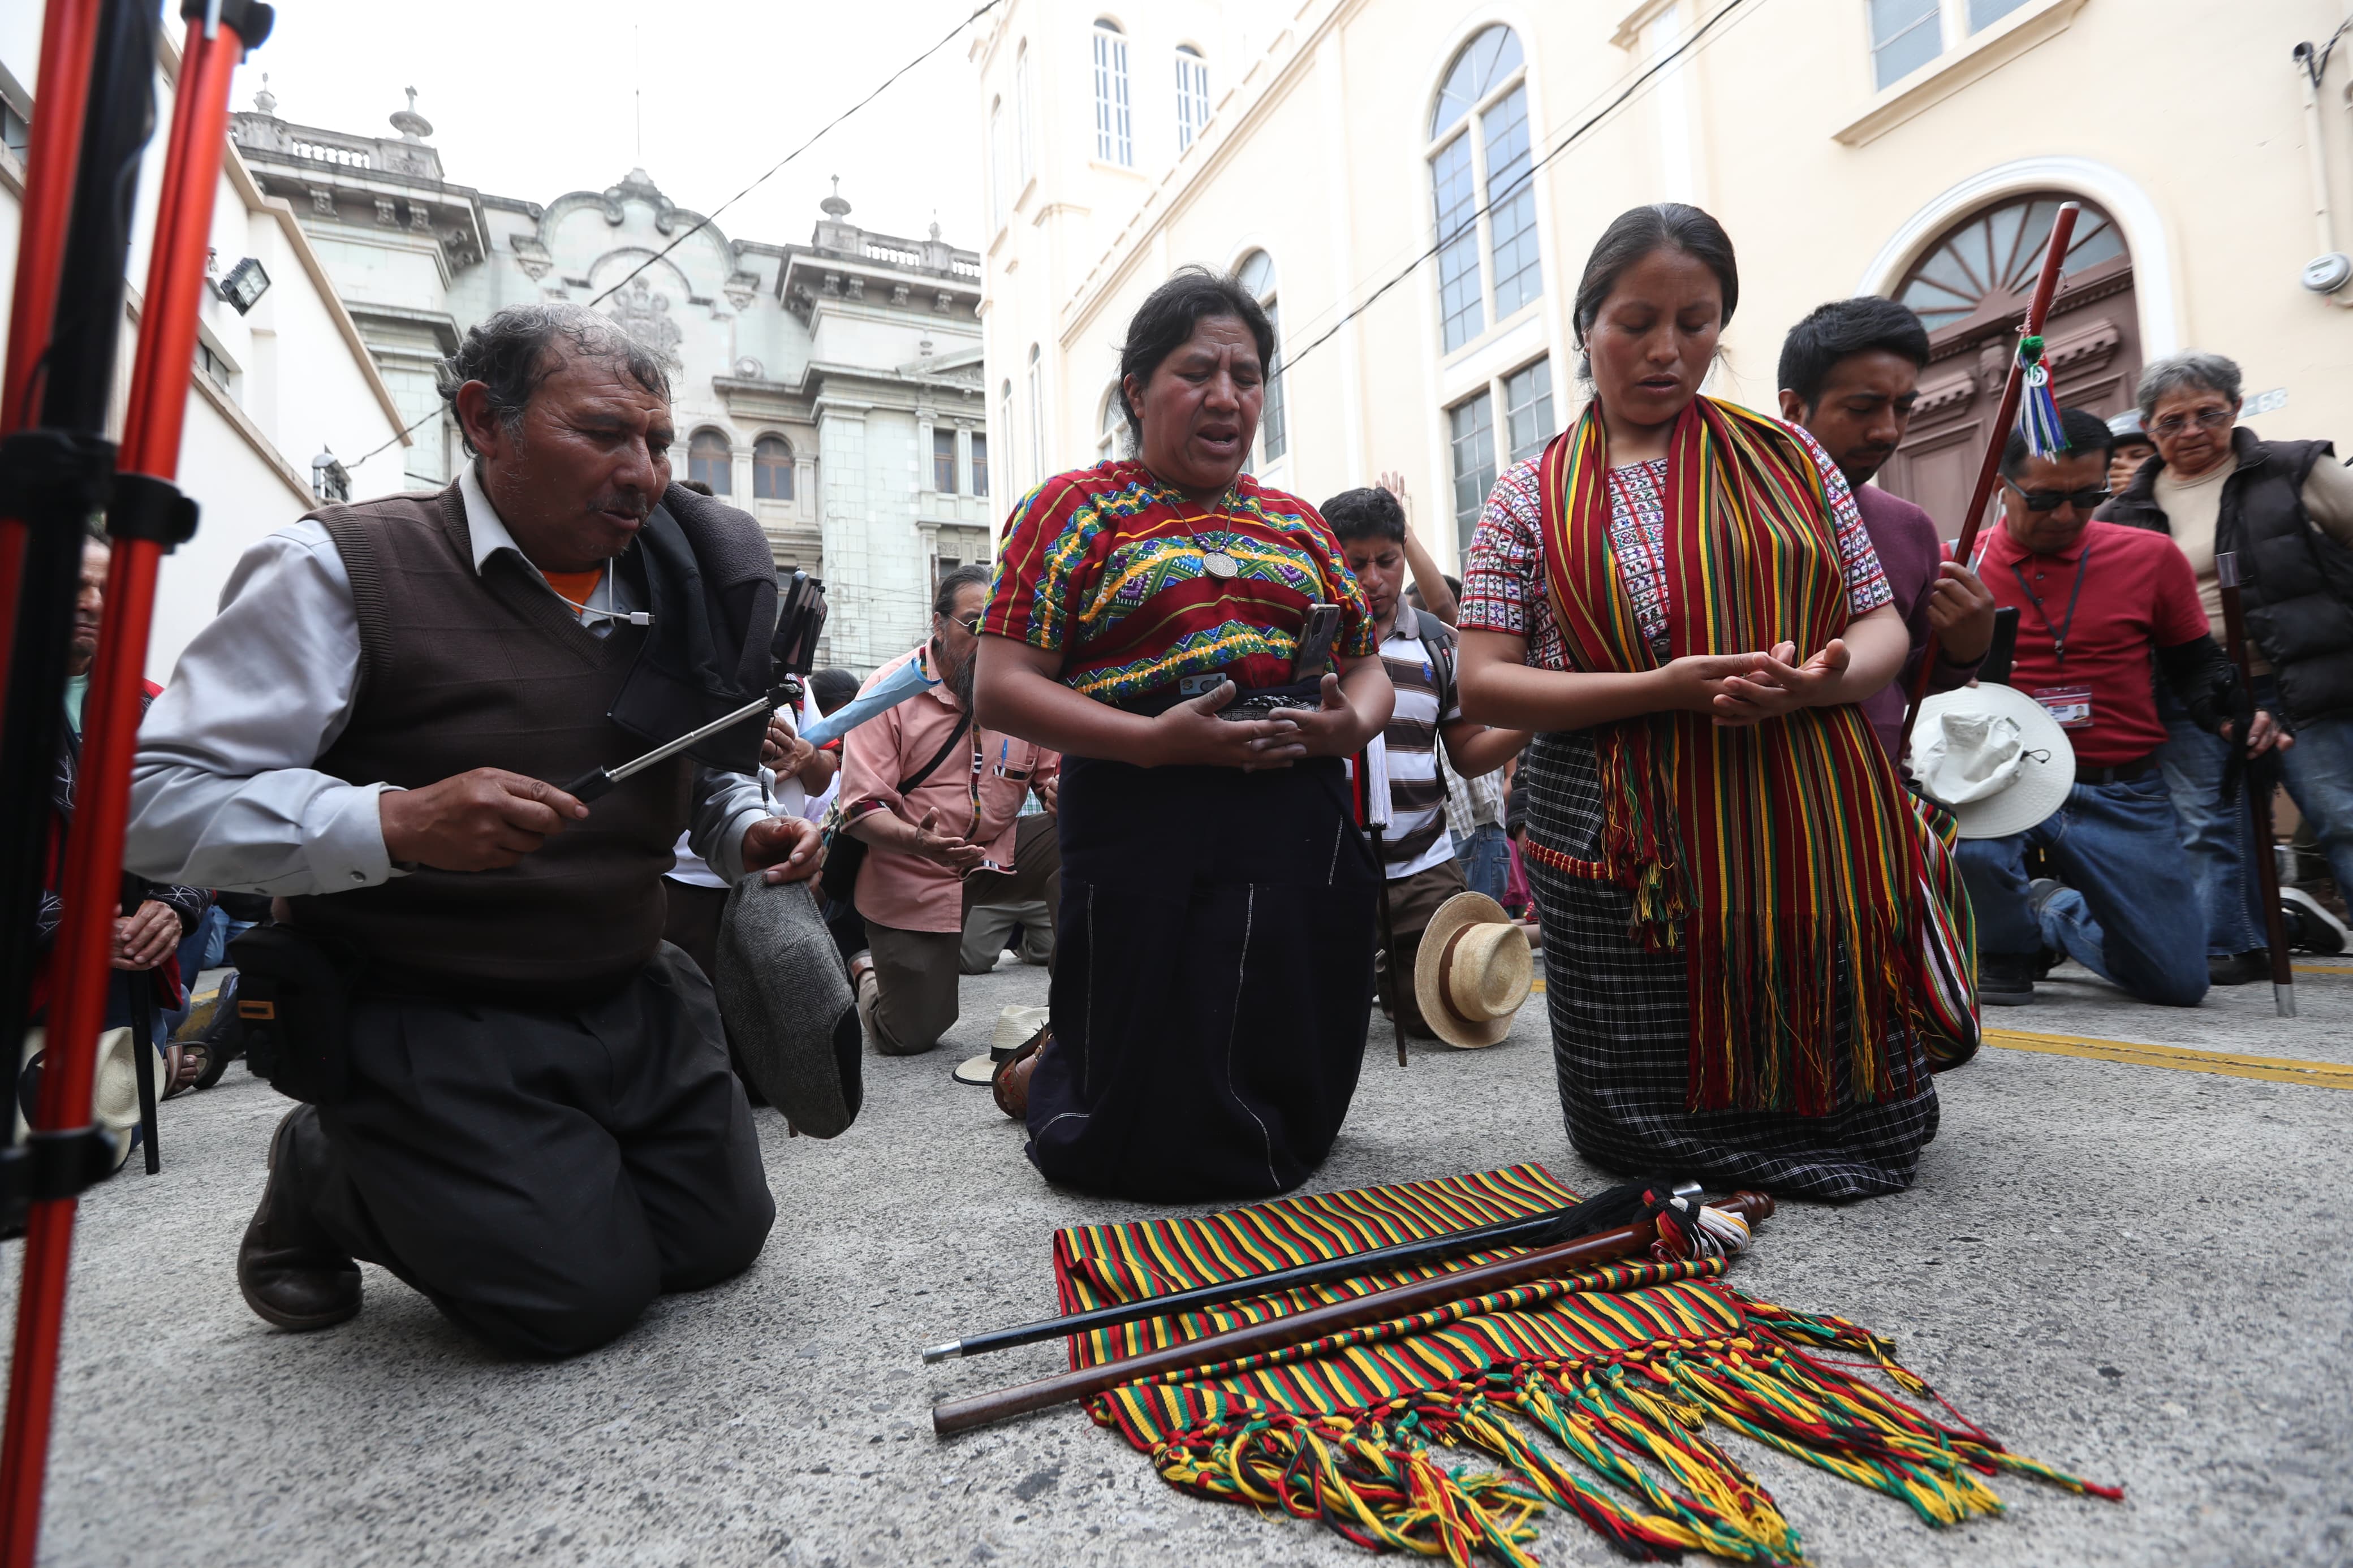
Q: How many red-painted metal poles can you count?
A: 2